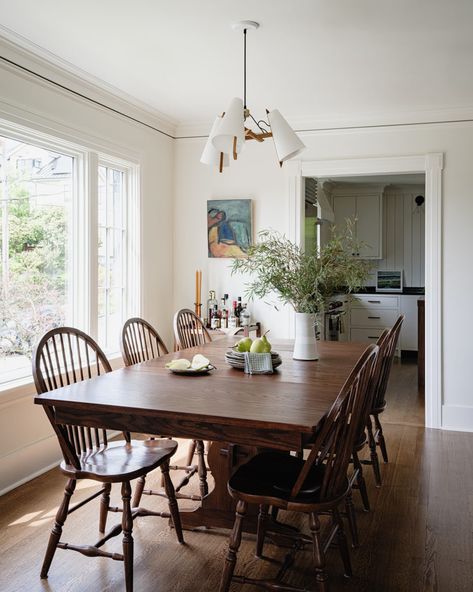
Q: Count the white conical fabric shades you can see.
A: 3